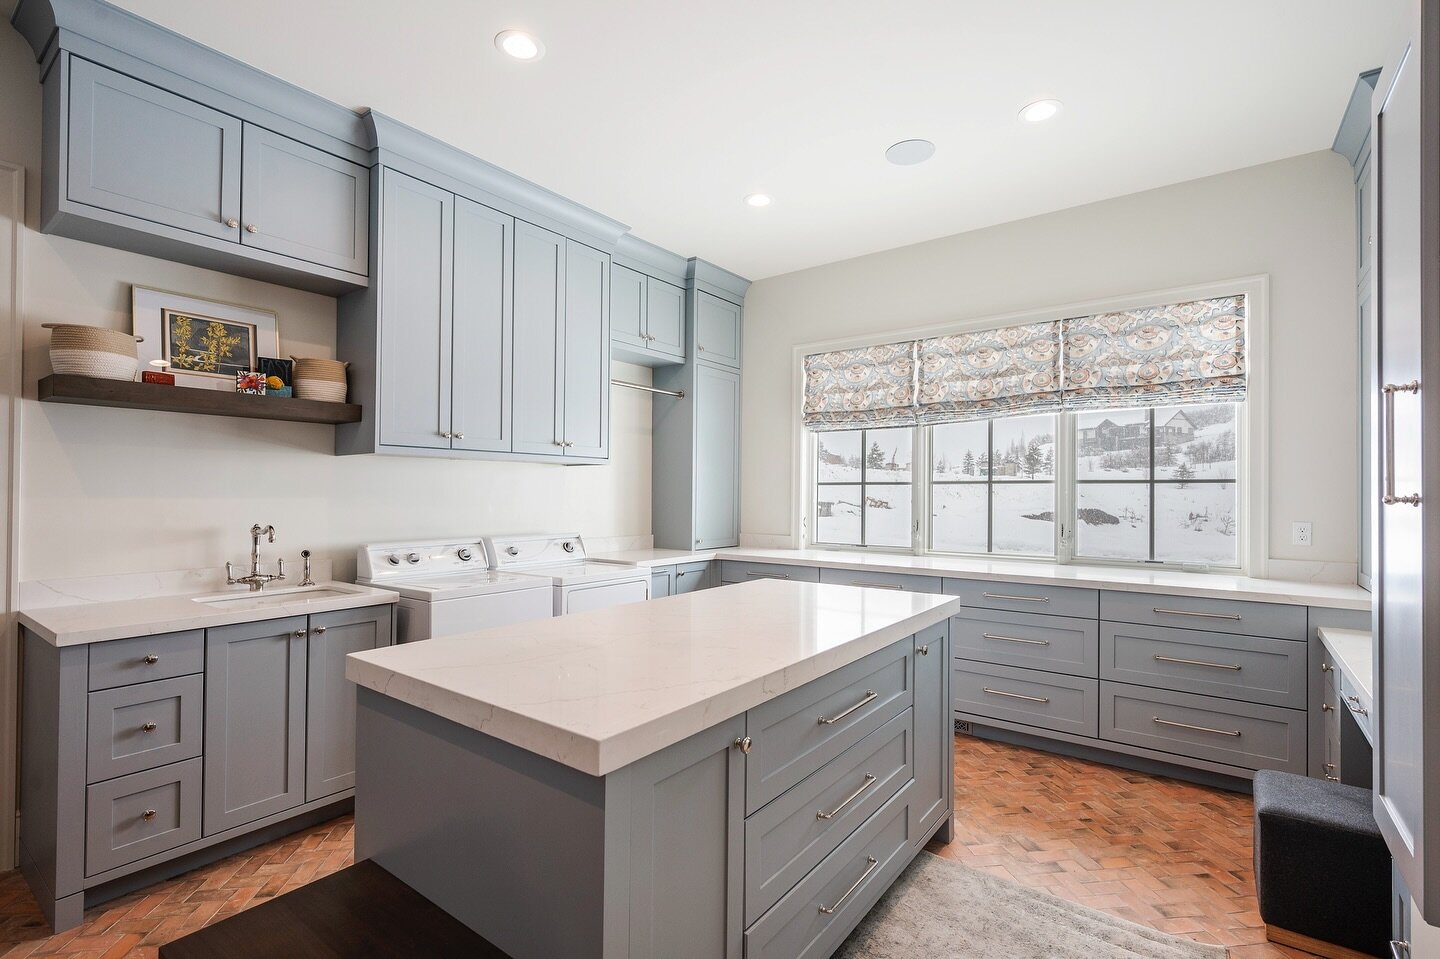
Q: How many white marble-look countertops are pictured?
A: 4